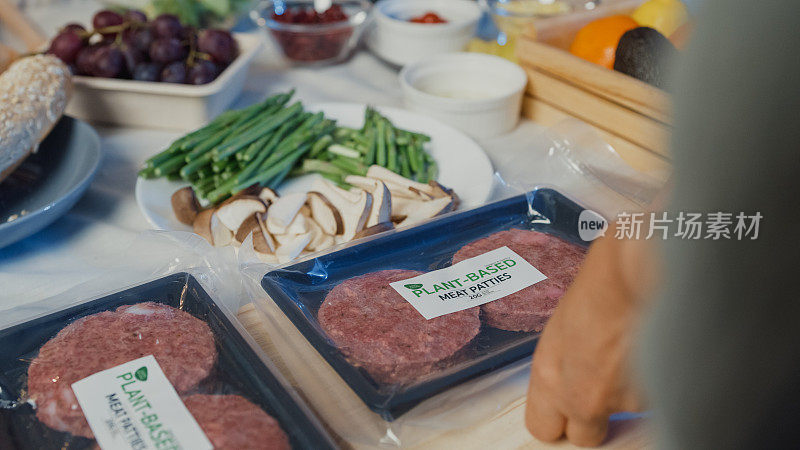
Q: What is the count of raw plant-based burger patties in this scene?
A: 4